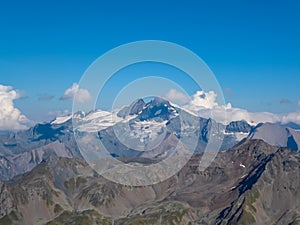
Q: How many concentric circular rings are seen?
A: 2